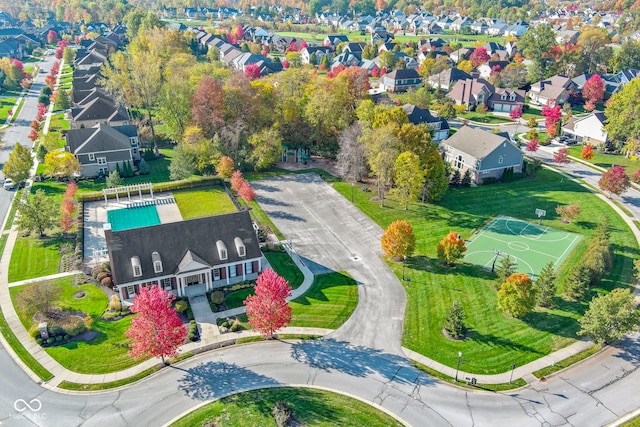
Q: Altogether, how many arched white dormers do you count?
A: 4